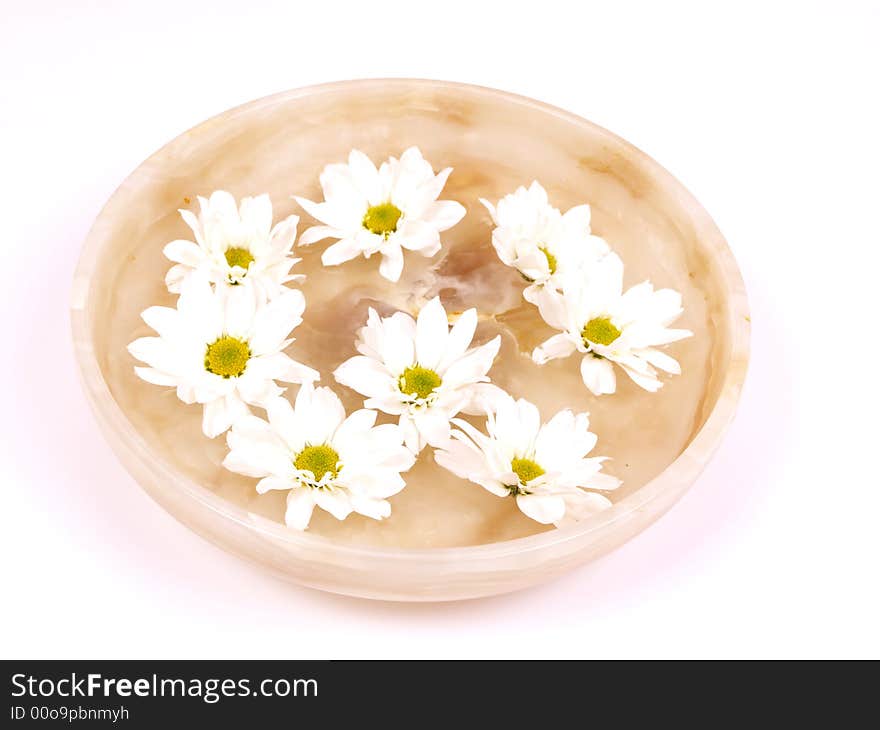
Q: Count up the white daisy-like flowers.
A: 8